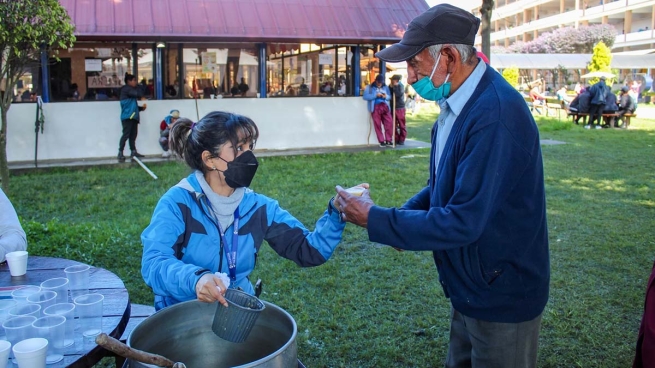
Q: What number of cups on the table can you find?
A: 13